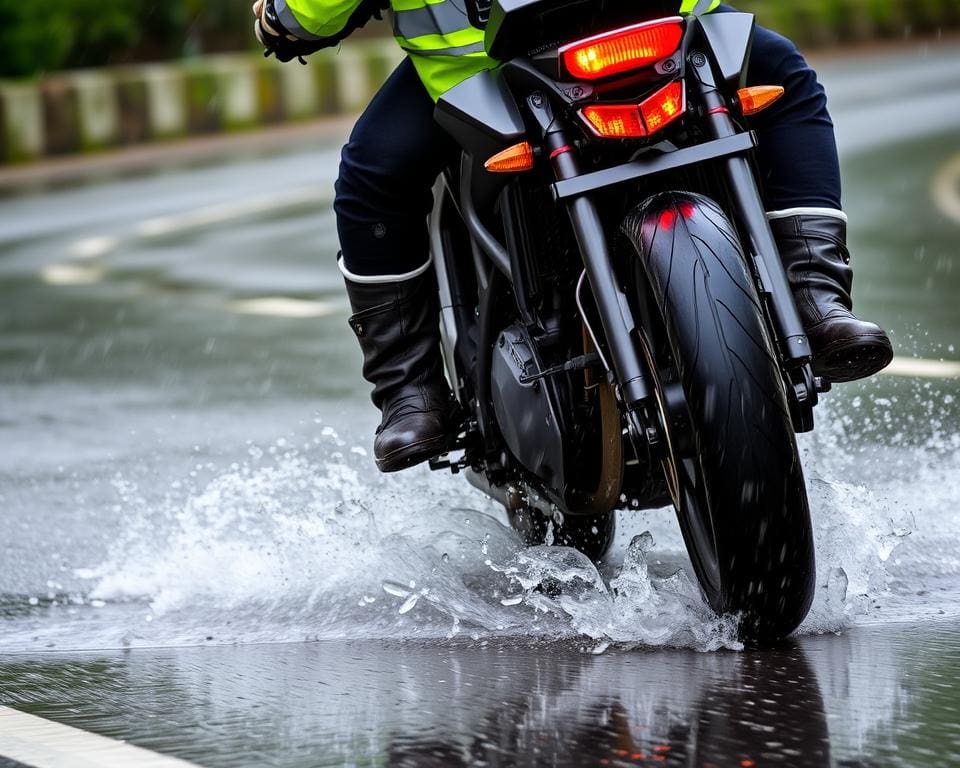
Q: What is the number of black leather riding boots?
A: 2